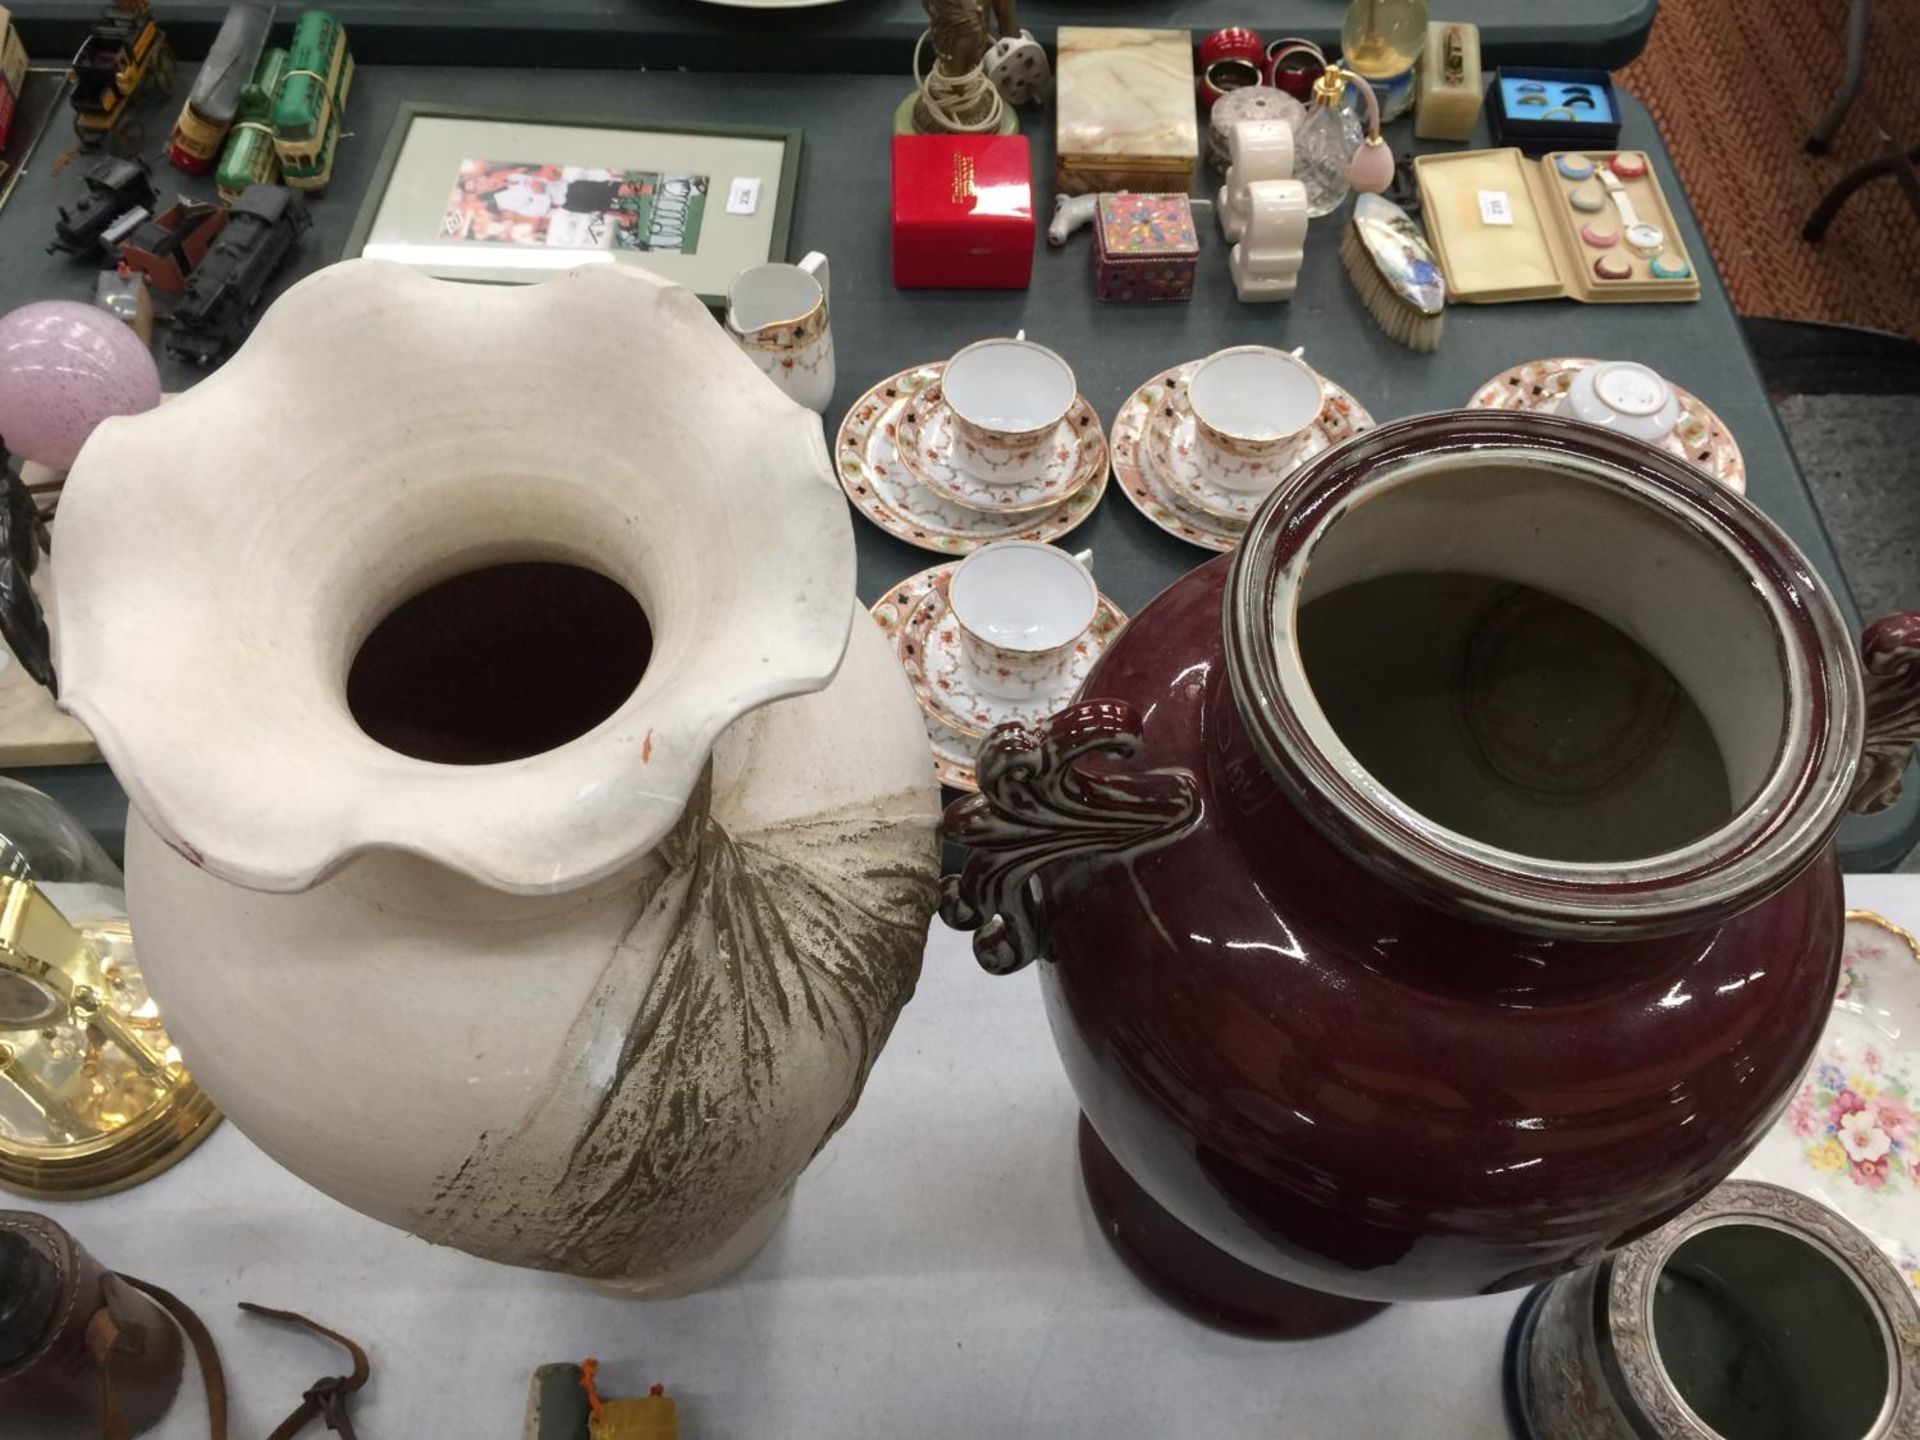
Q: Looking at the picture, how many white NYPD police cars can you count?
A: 0